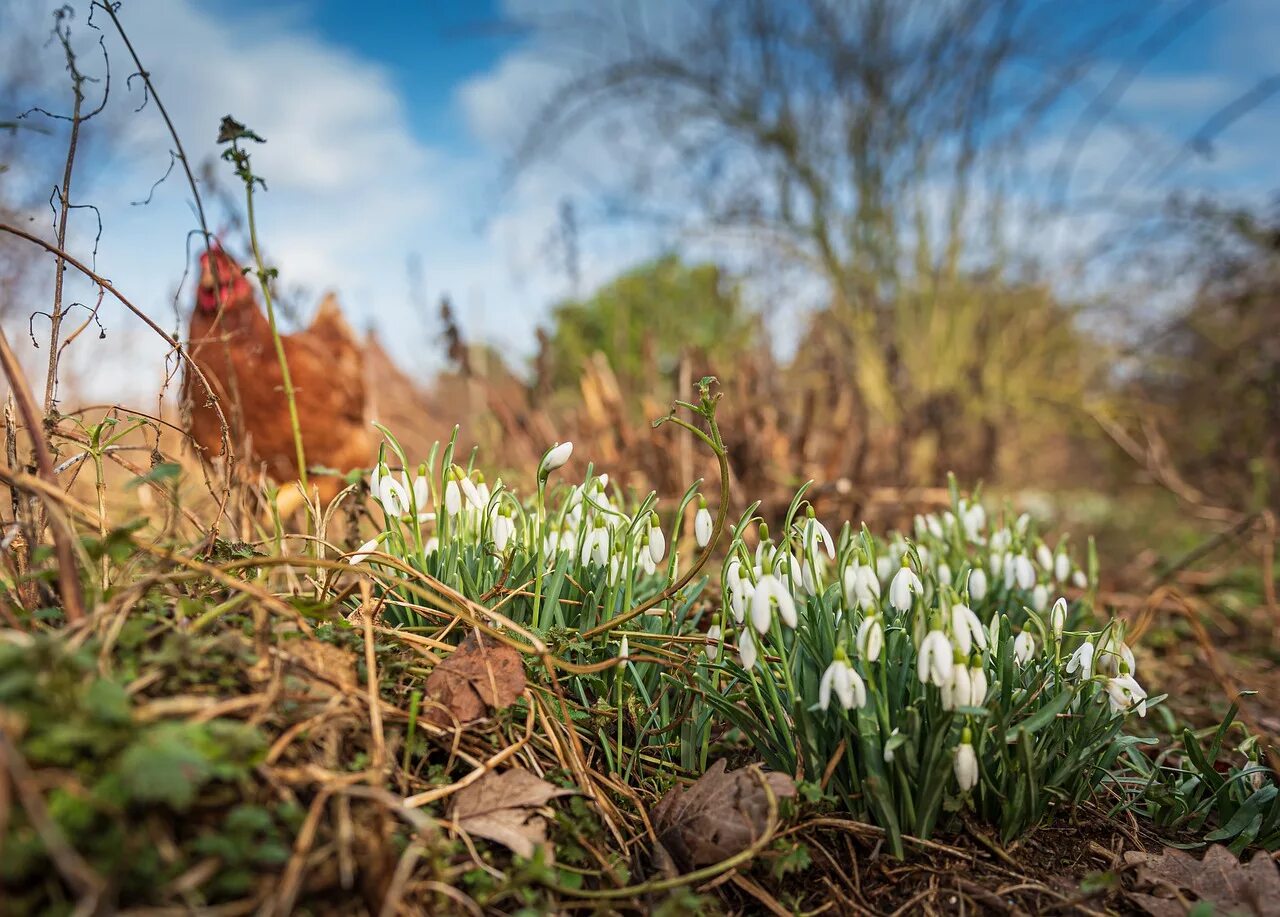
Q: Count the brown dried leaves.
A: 4